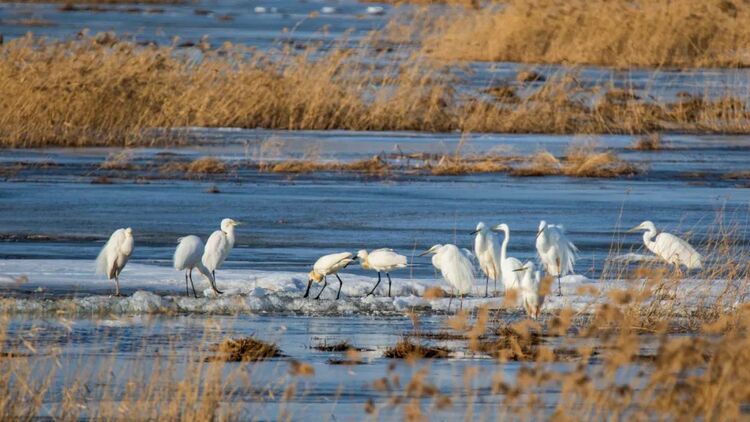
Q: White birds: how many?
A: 11